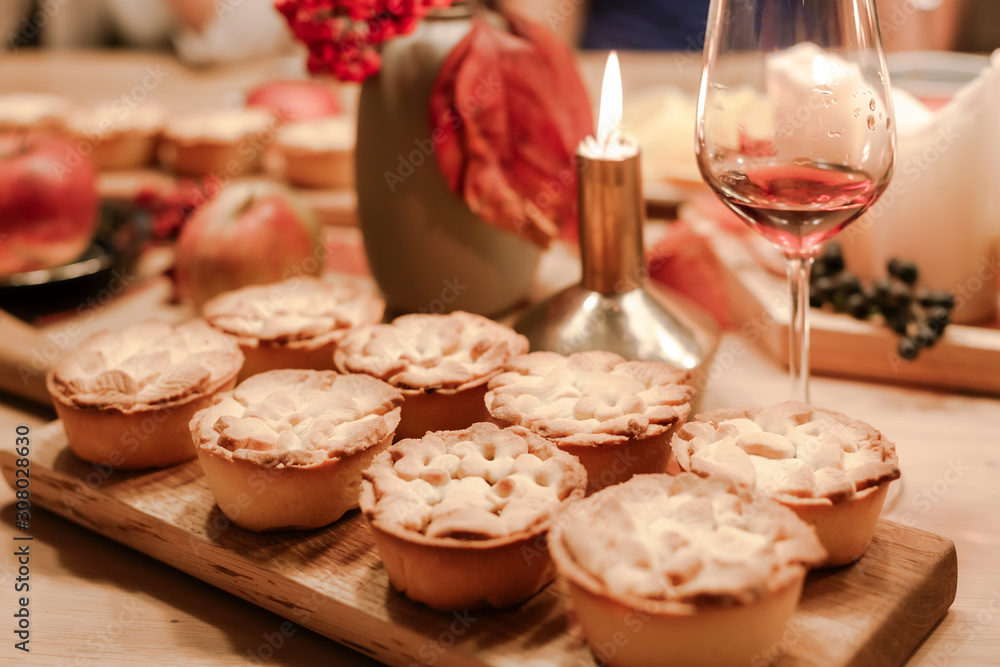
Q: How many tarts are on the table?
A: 12